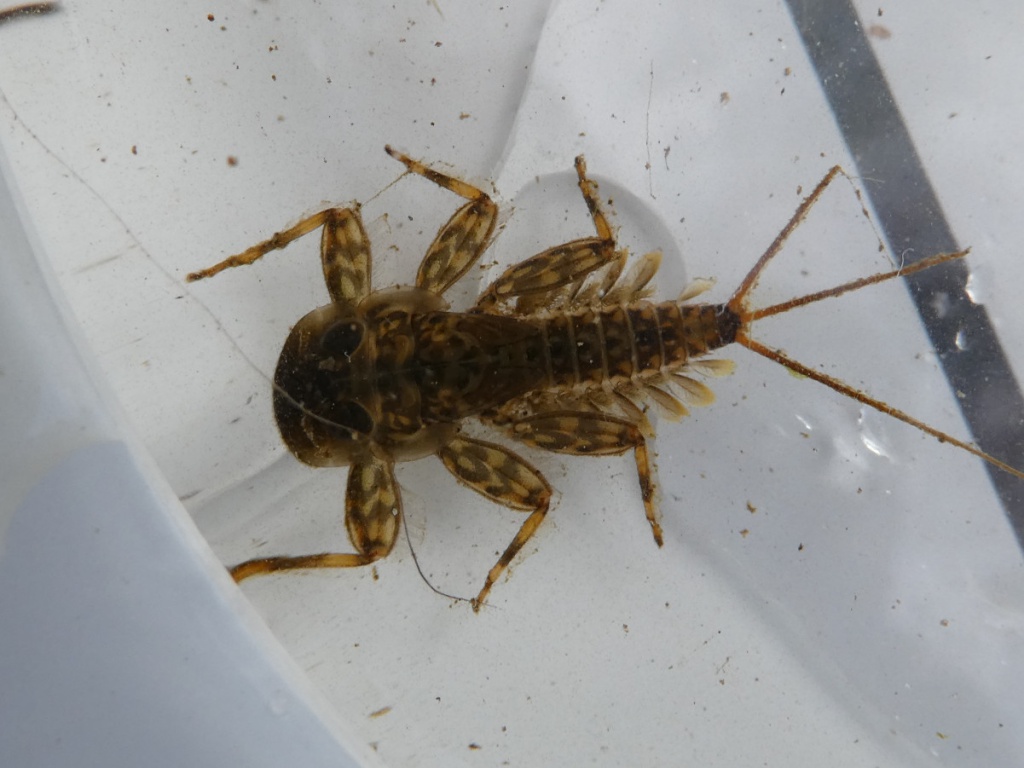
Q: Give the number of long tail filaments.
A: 3